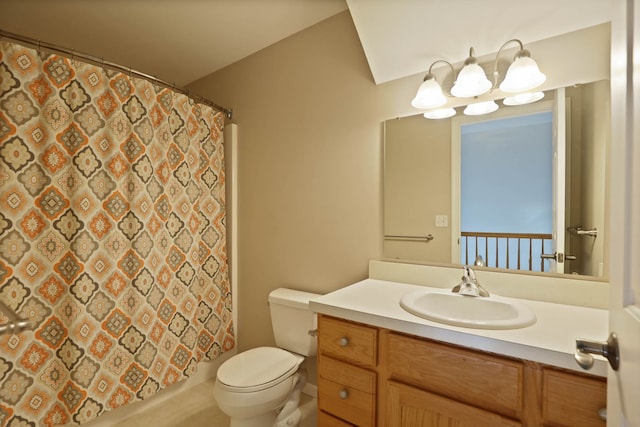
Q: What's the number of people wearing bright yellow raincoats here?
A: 0